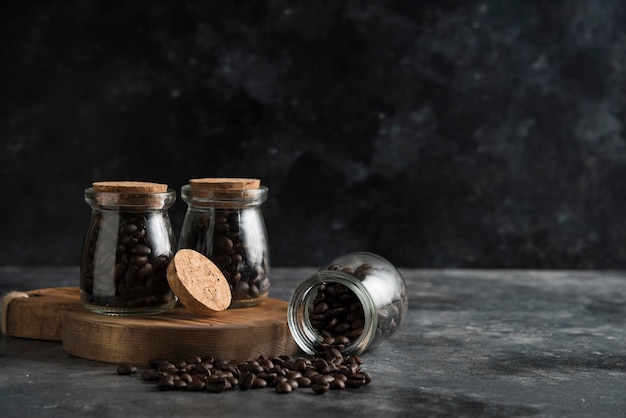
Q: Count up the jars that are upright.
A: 2